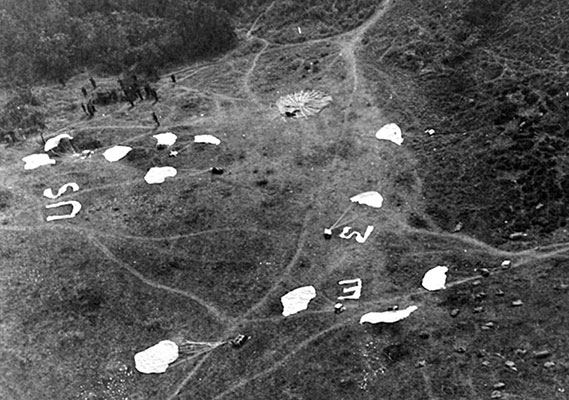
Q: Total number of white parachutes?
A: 12